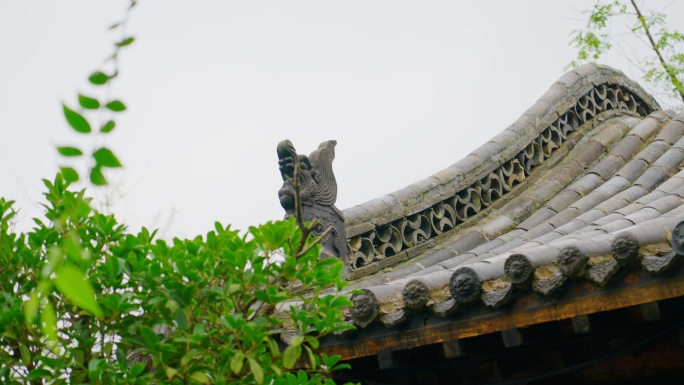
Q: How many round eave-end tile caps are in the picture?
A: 7